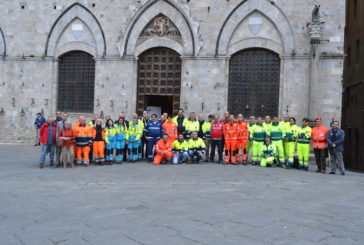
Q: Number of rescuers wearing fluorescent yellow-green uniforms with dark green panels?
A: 8